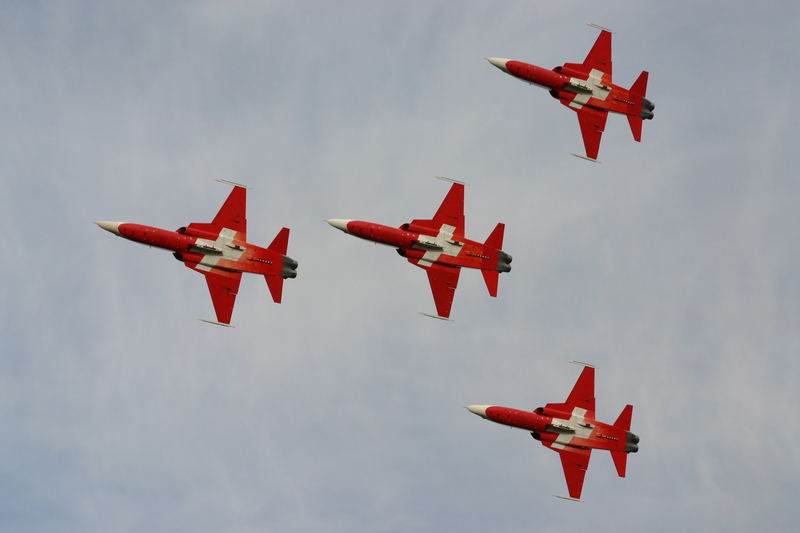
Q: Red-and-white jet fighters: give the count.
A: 4